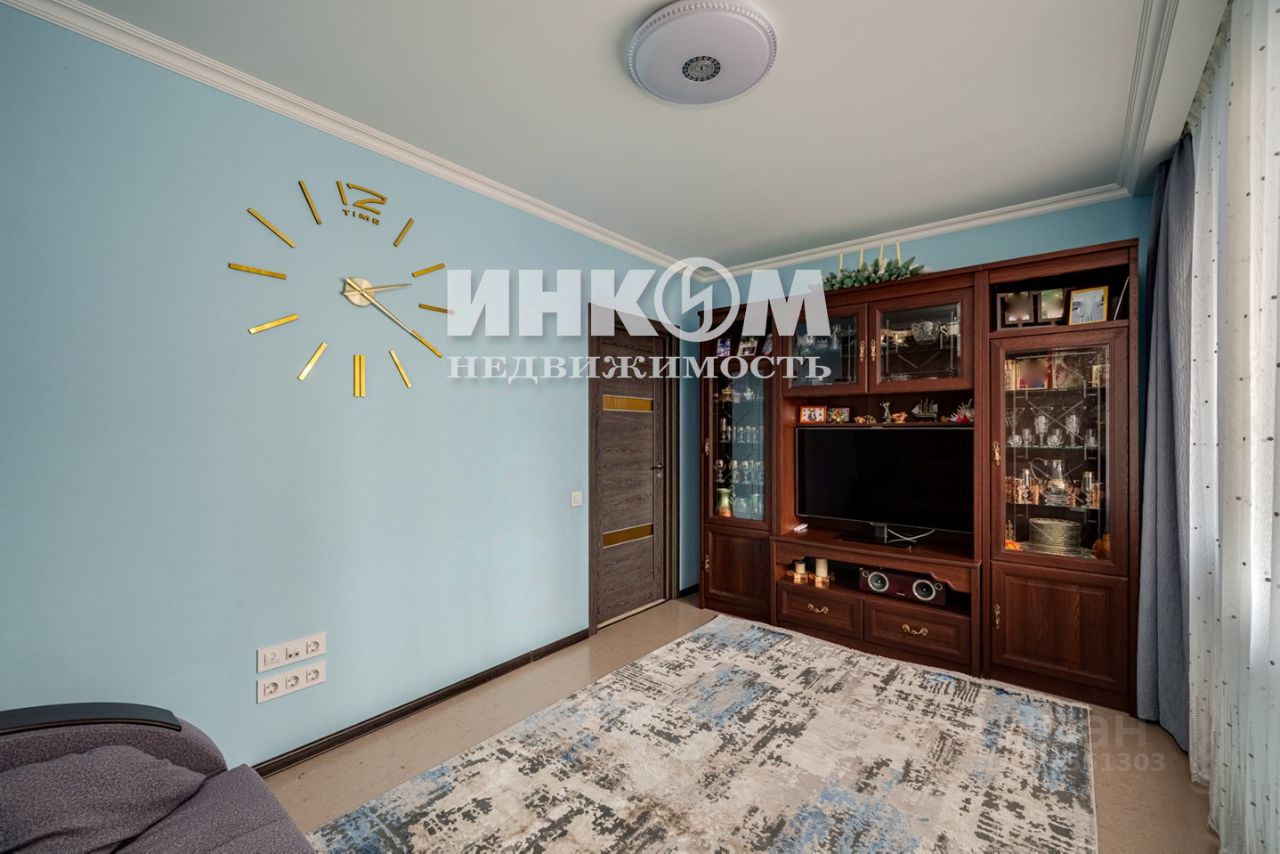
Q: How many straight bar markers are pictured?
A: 12